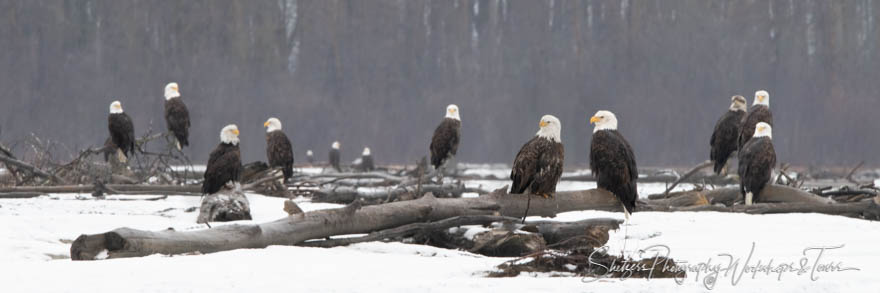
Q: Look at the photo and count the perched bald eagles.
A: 13